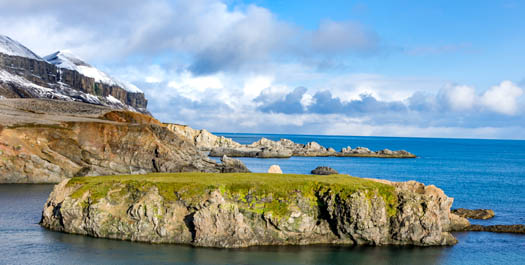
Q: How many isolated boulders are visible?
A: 2